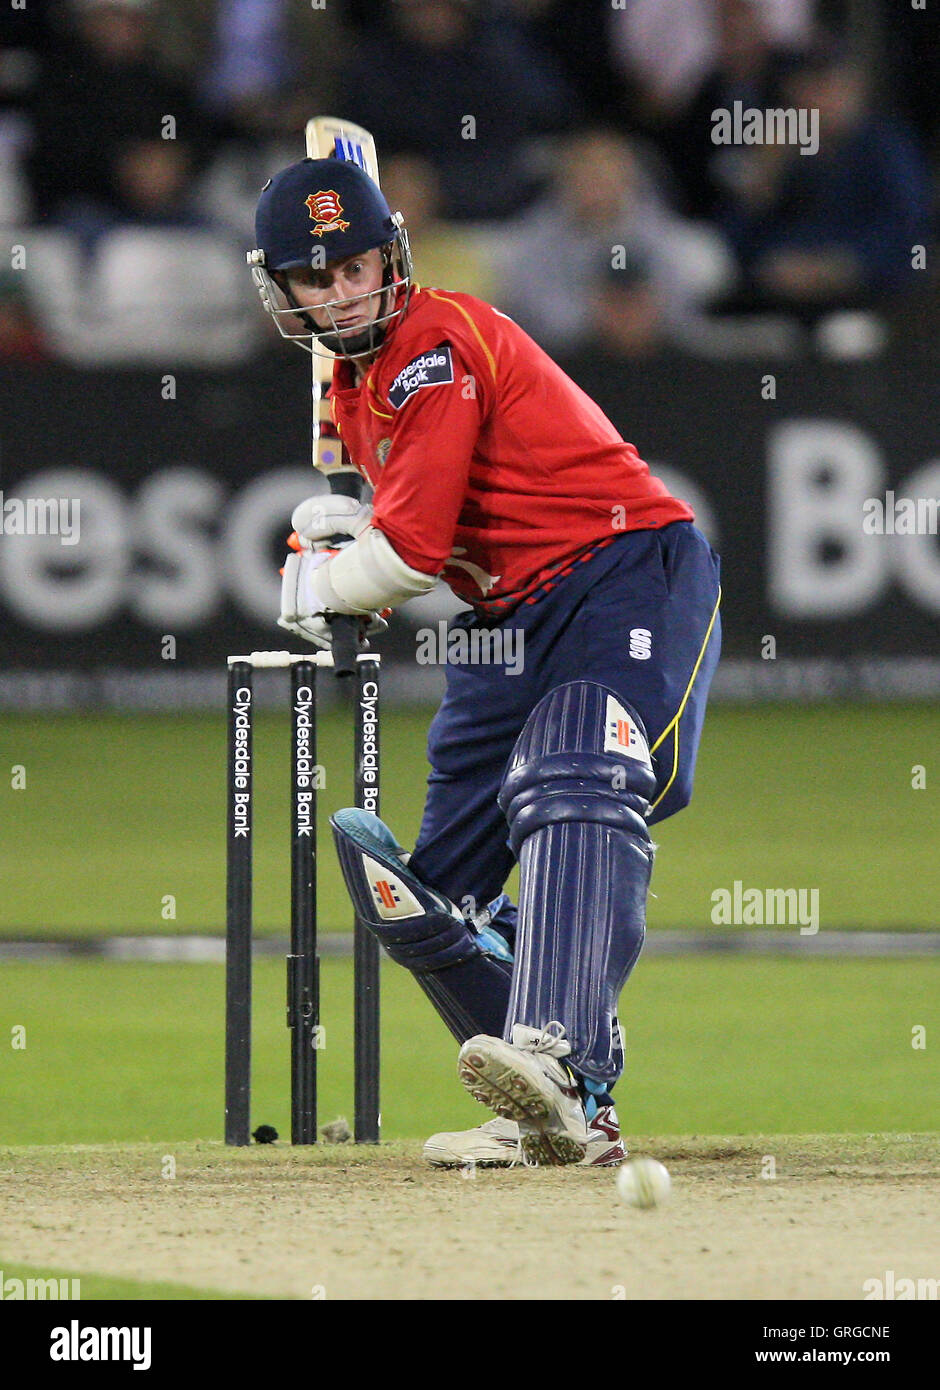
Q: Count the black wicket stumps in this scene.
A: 3